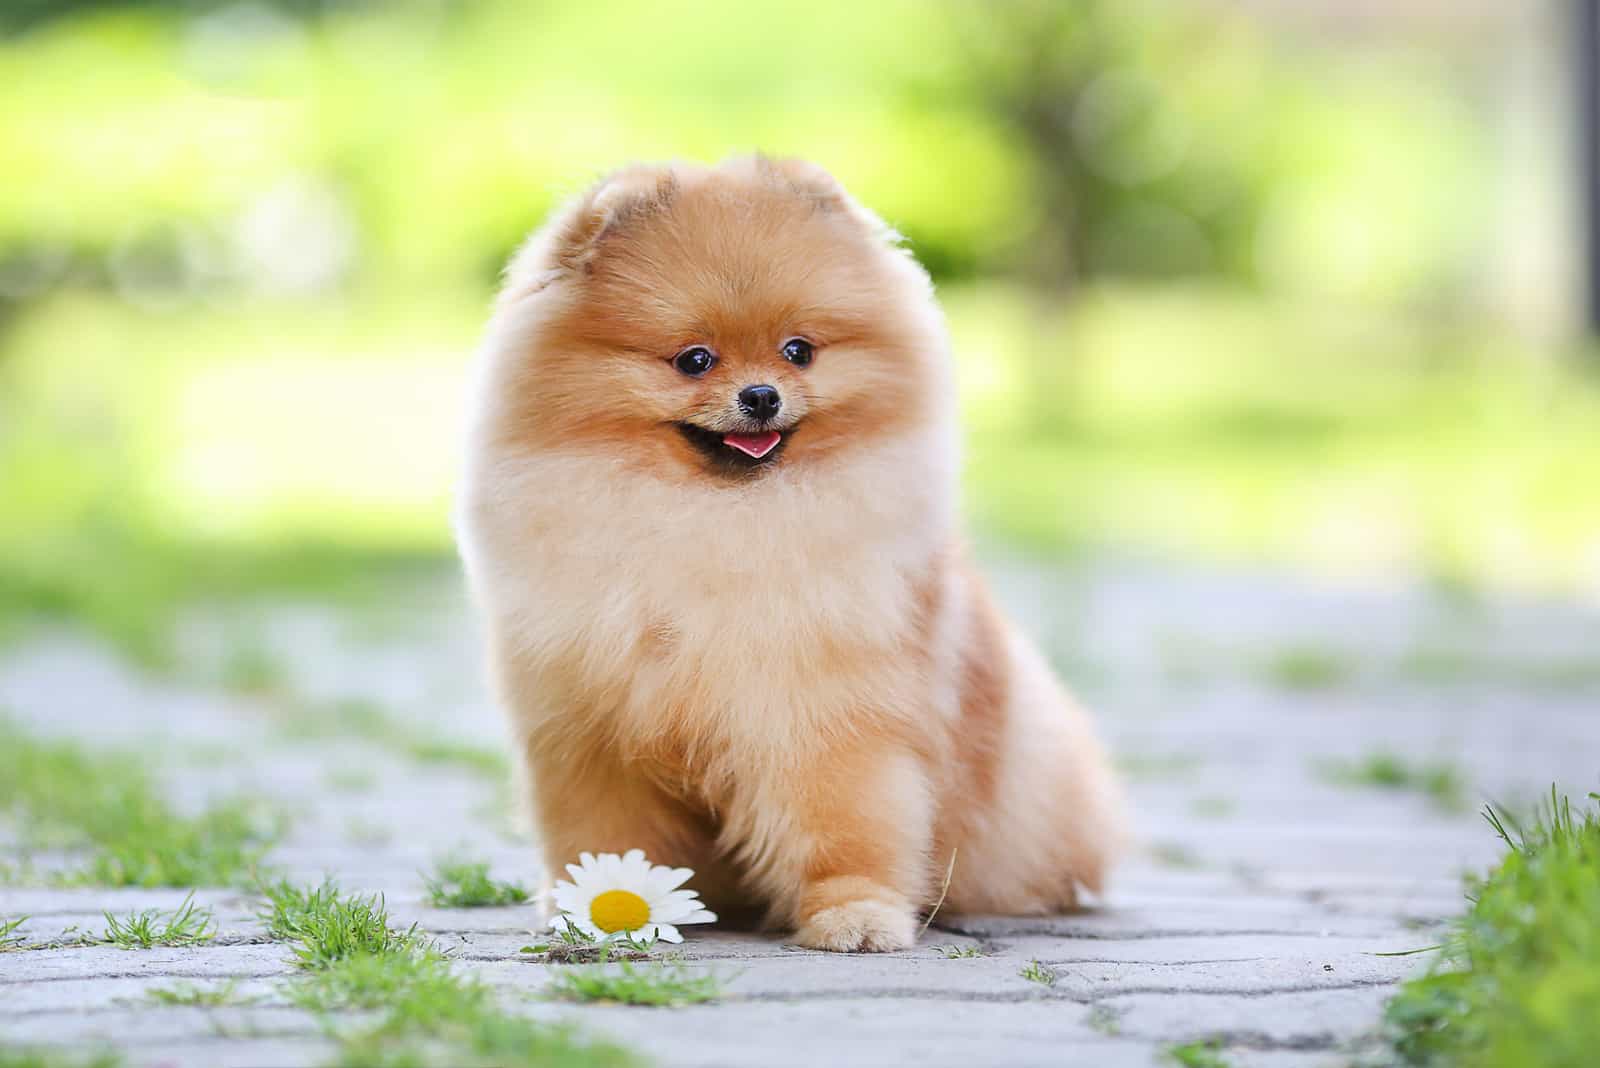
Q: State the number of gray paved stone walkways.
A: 1